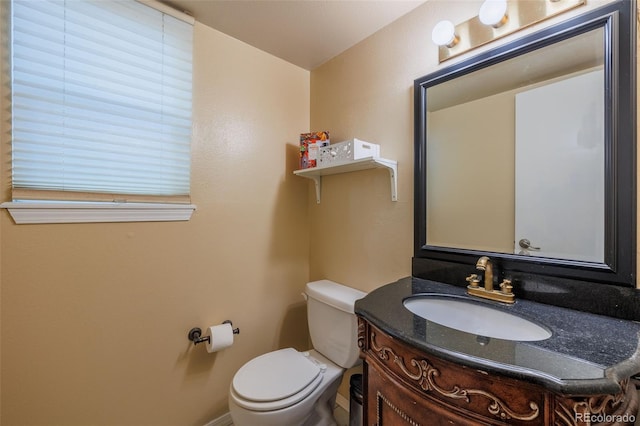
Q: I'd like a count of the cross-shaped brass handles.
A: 2